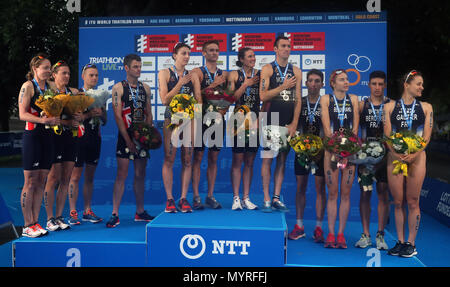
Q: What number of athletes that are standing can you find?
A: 12